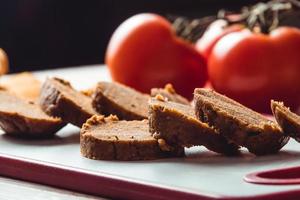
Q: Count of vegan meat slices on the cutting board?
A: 8